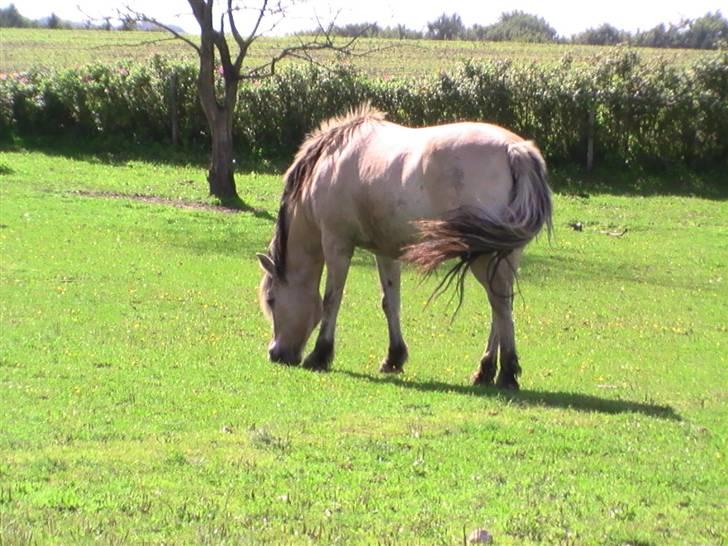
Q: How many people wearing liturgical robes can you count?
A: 0